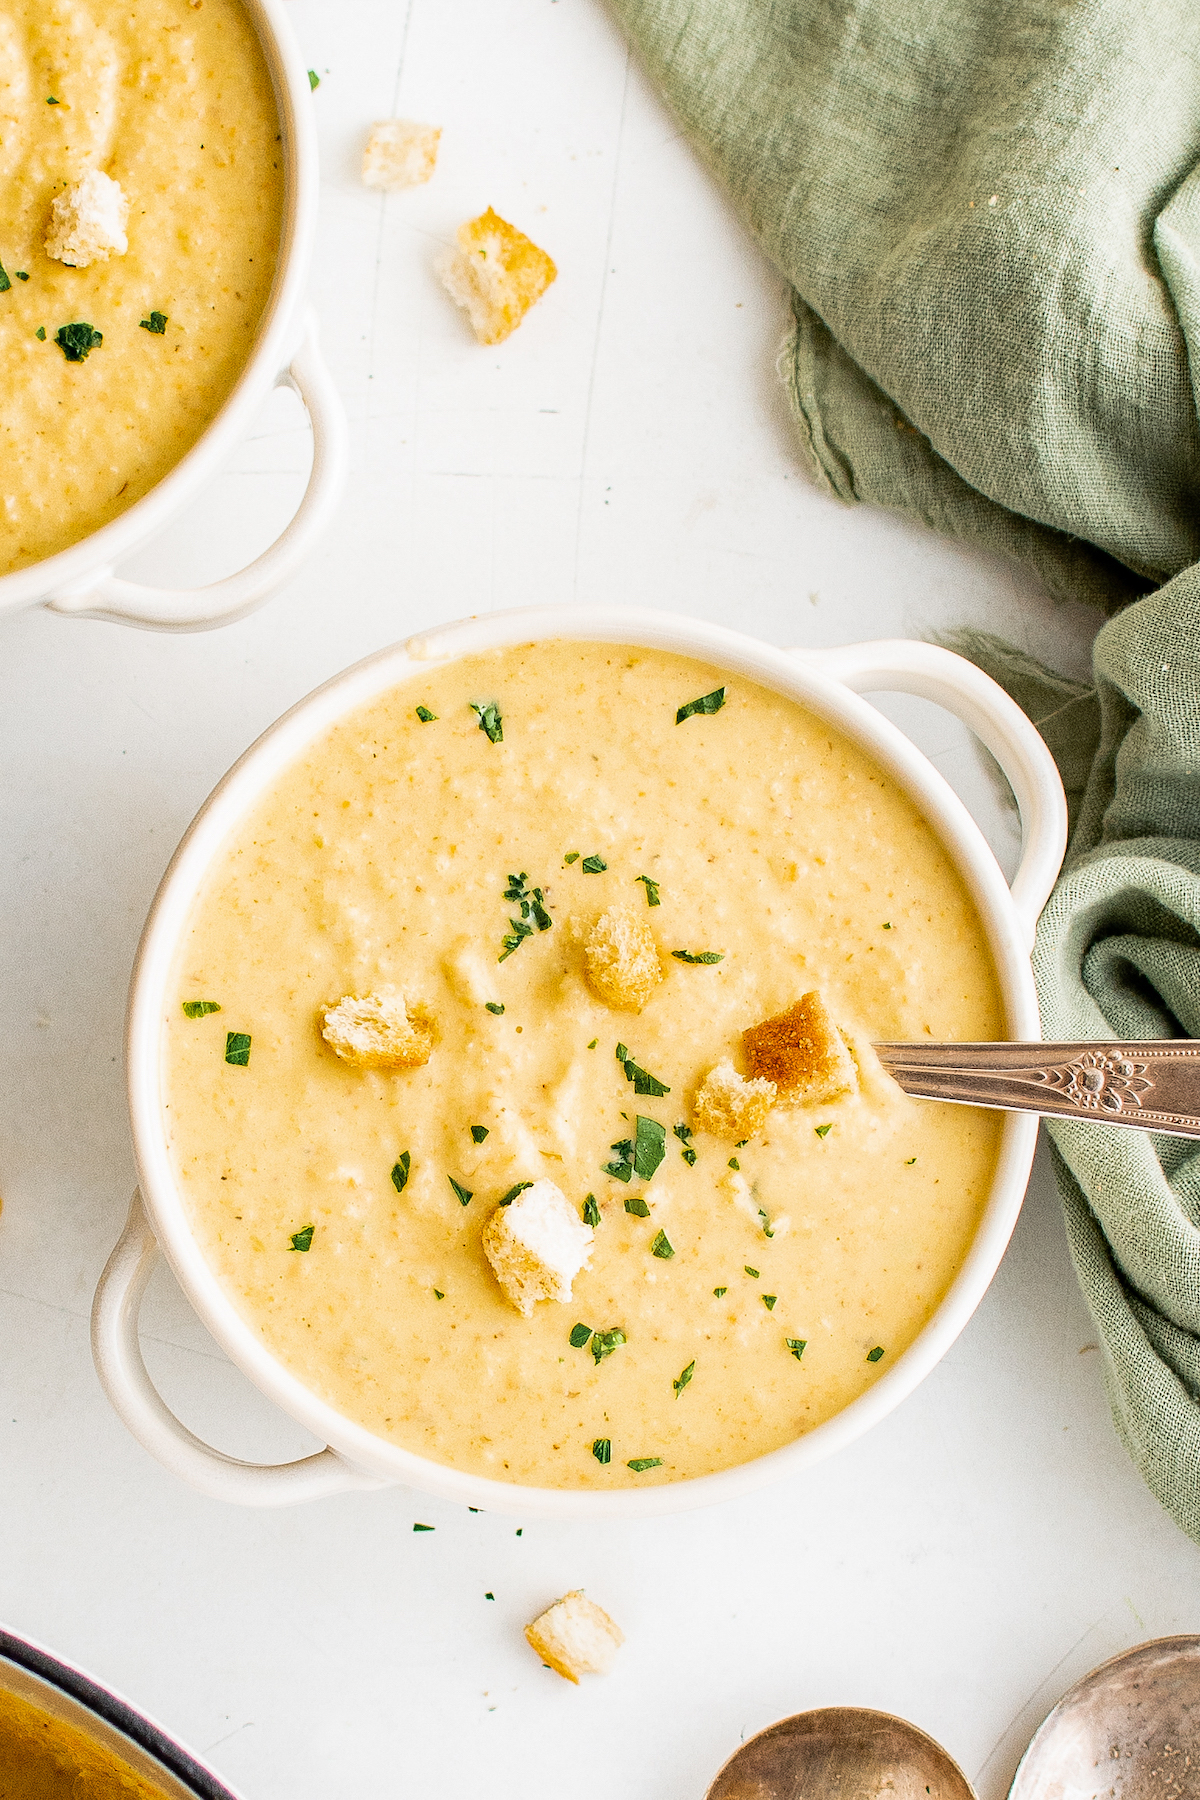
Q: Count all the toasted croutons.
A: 9